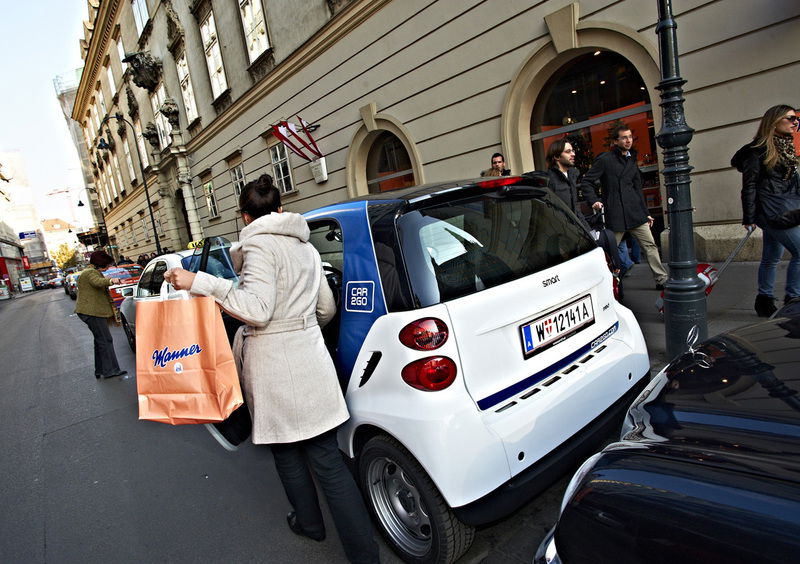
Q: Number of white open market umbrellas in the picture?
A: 0